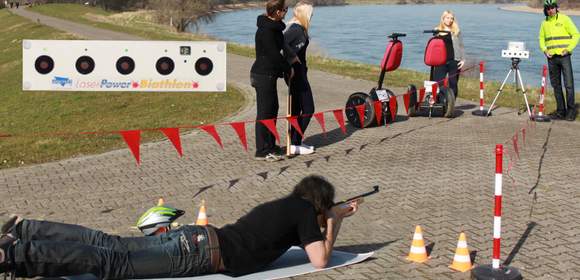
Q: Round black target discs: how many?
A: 5